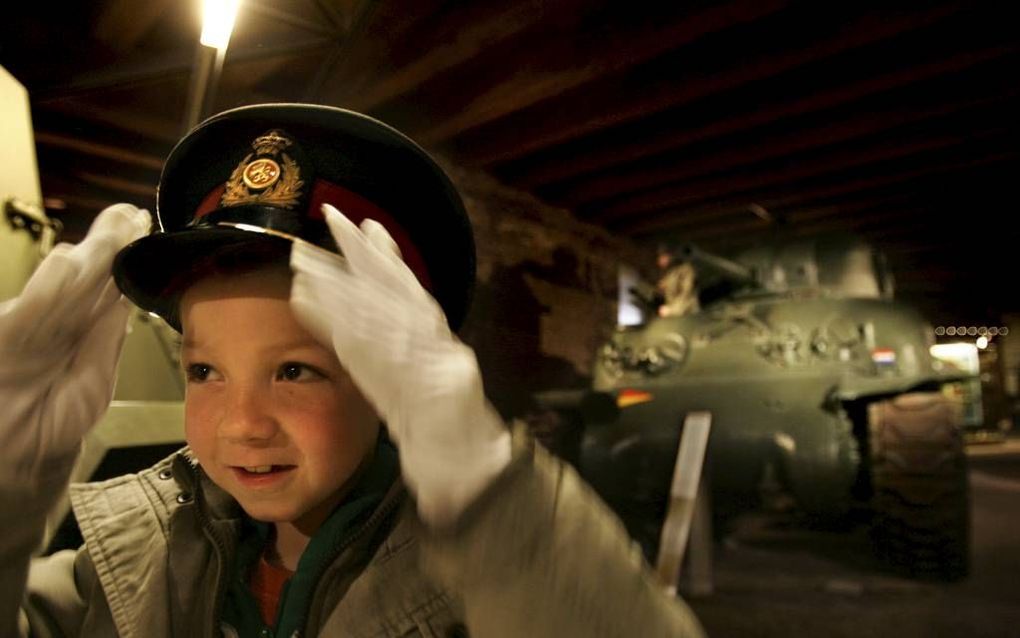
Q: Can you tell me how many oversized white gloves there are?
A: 2